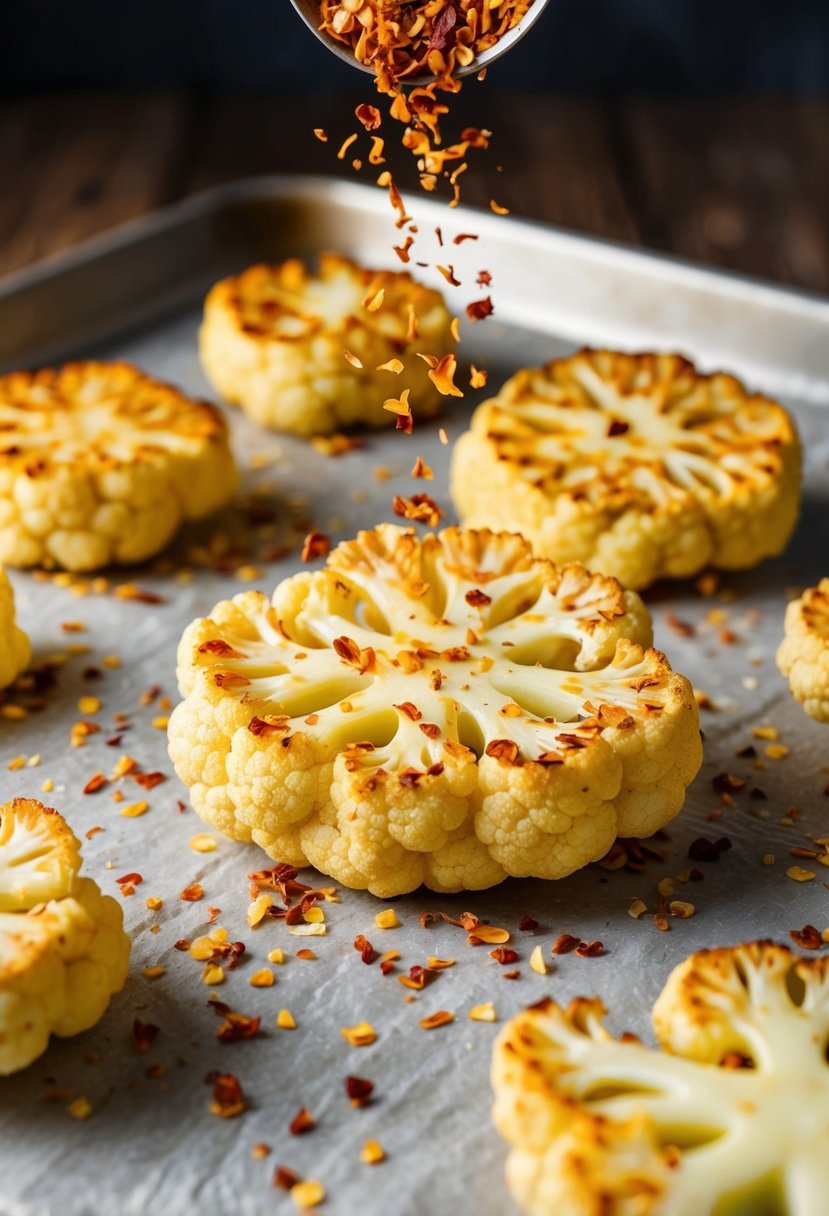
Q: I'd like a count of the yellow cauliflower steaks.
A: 8